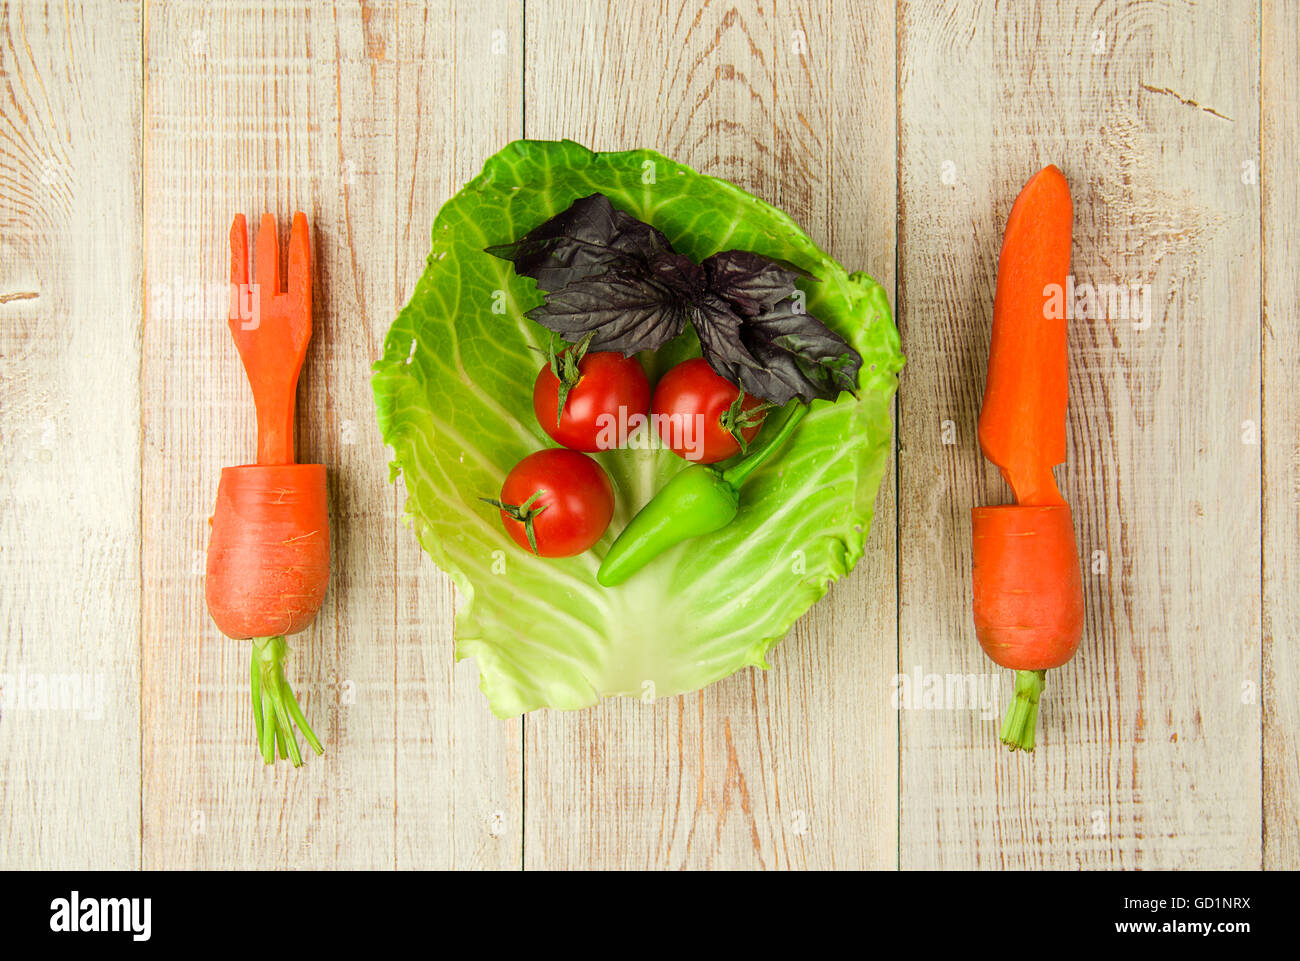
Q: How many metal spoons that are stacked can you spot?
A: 0